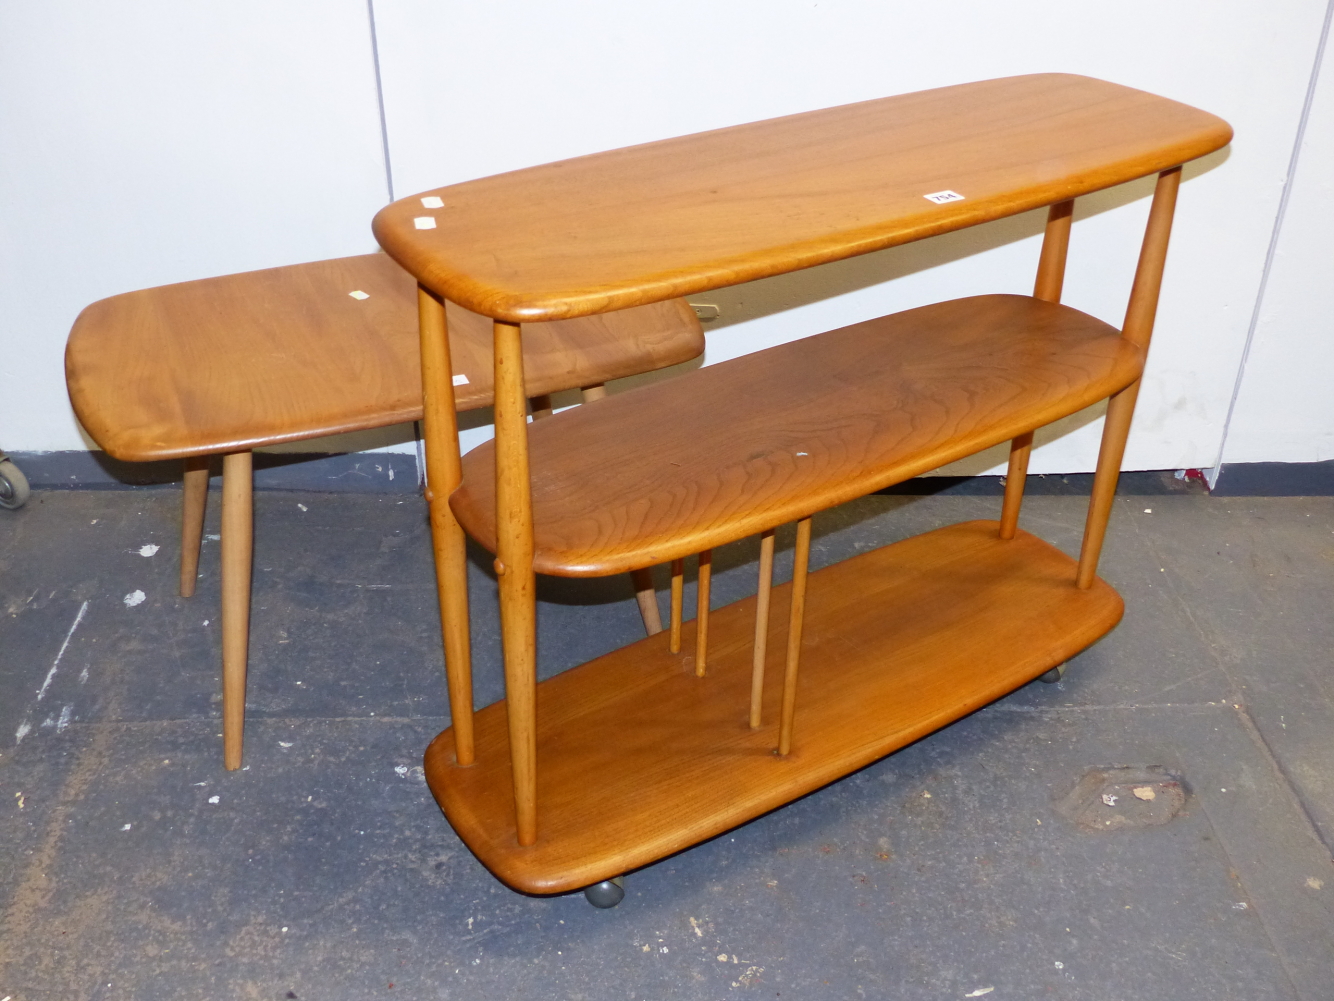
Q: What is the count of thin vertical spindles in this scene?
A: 4